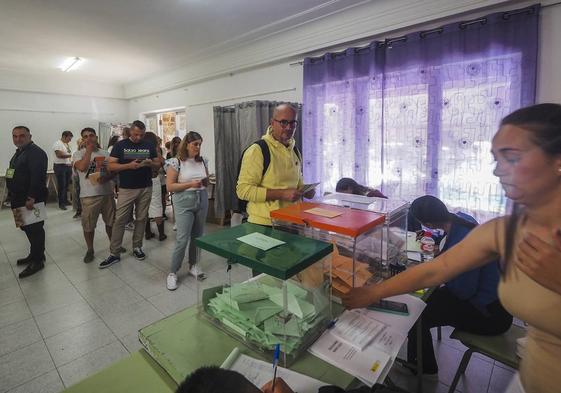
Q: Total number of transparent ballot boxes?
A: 3